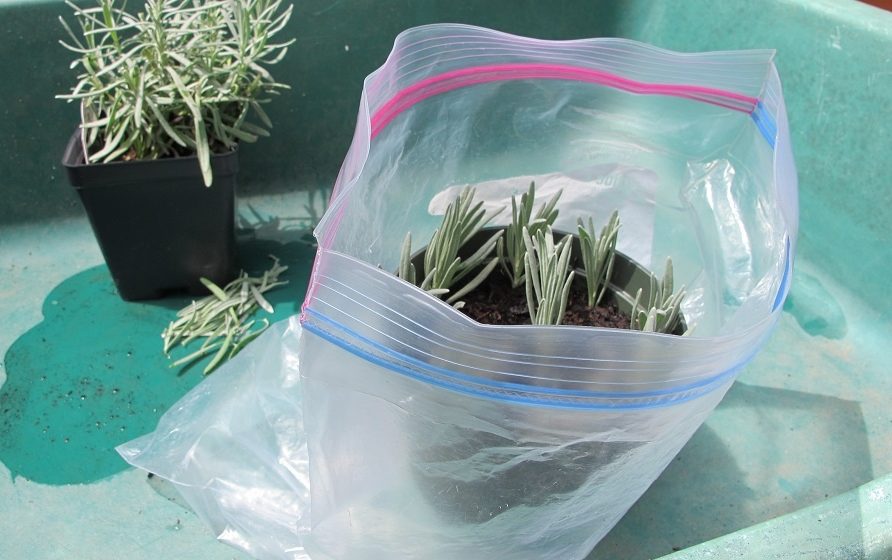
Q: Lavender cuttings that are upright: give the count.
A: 6